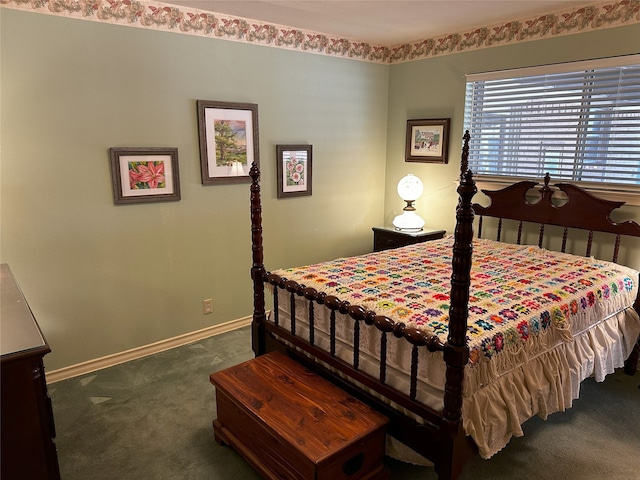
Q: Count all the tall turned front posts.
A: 2